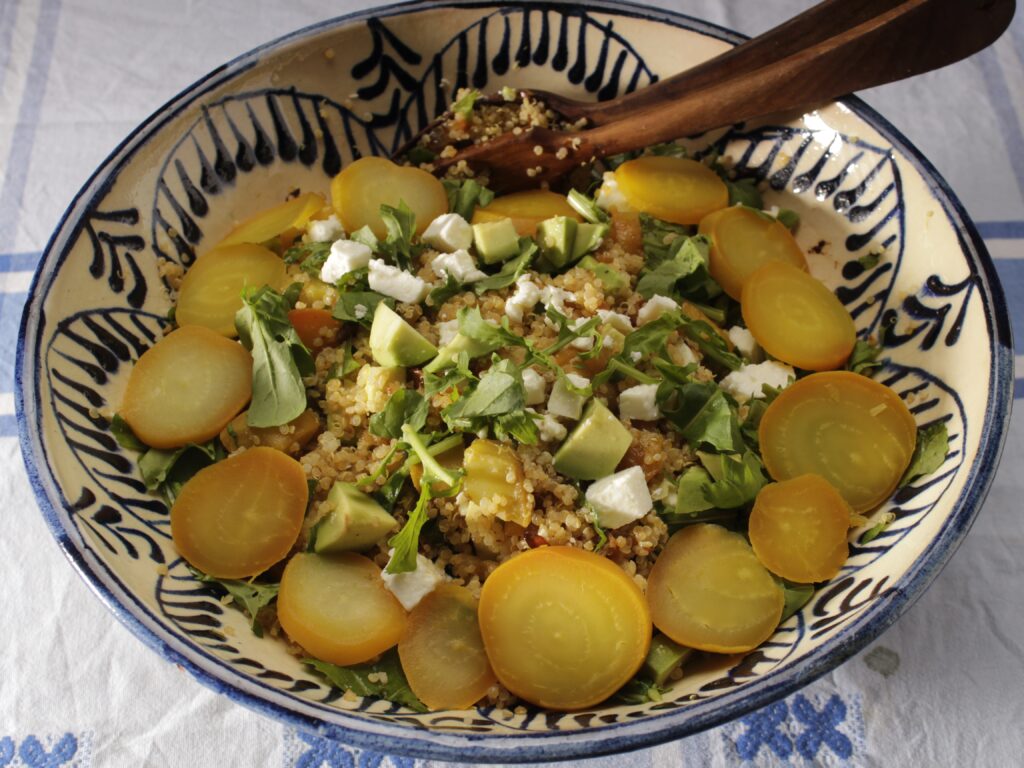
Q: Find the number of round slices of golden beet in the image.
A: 15